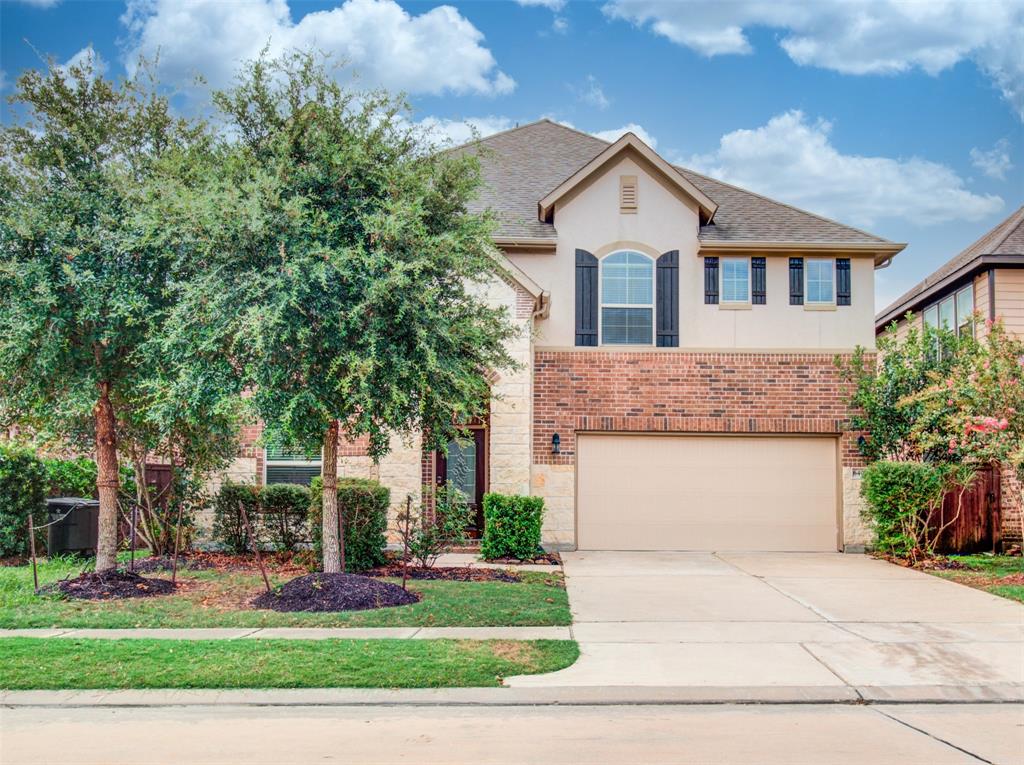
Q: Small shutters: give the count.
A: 4